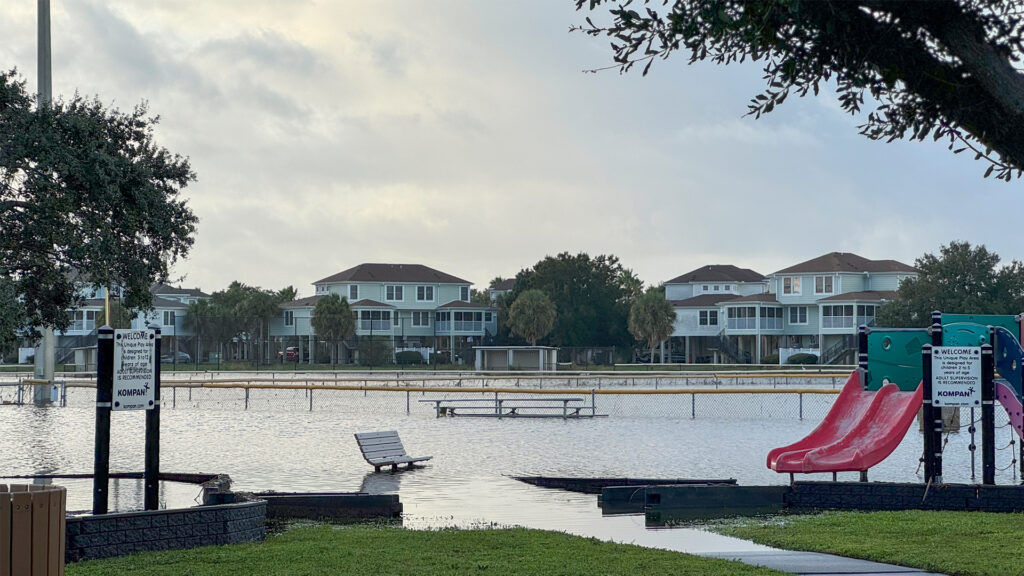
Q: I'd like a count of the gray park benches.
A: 1